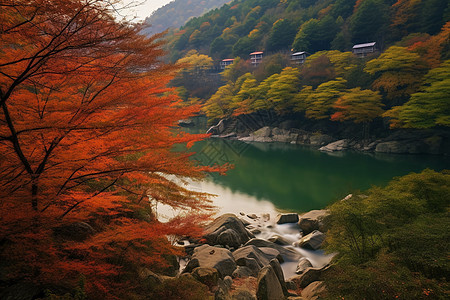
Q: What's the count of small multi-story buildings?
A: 4